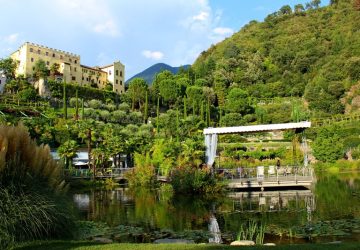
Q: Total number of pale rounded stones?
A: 2